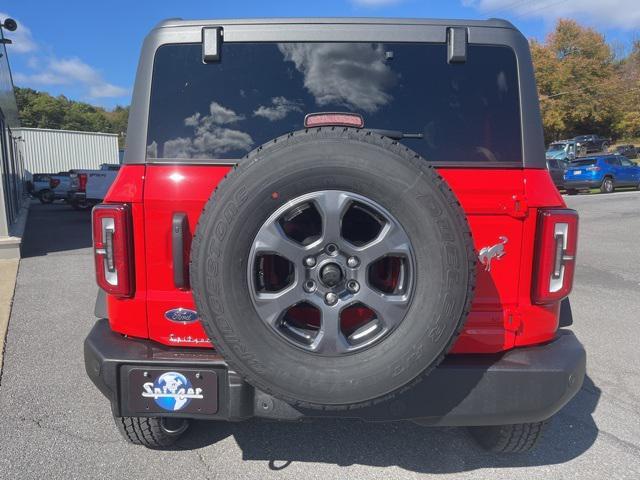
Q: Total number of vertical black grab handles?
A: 1